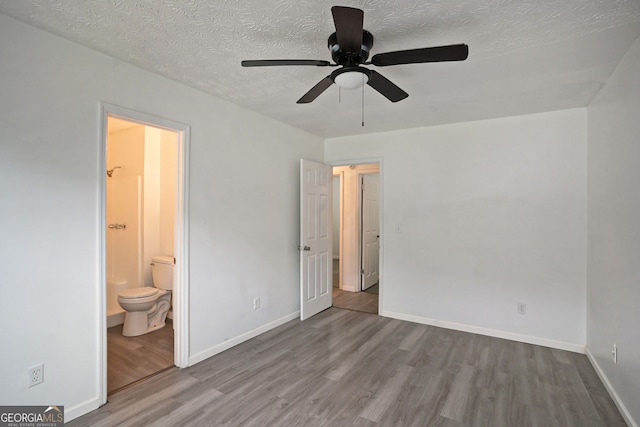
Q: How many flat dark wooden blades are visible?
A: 5